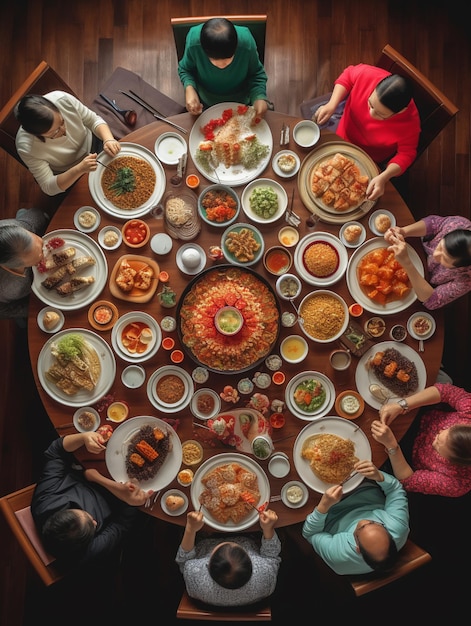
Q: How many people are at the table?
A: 9